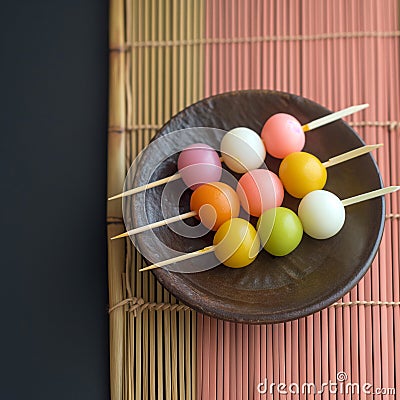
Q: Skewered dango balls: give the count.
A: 9